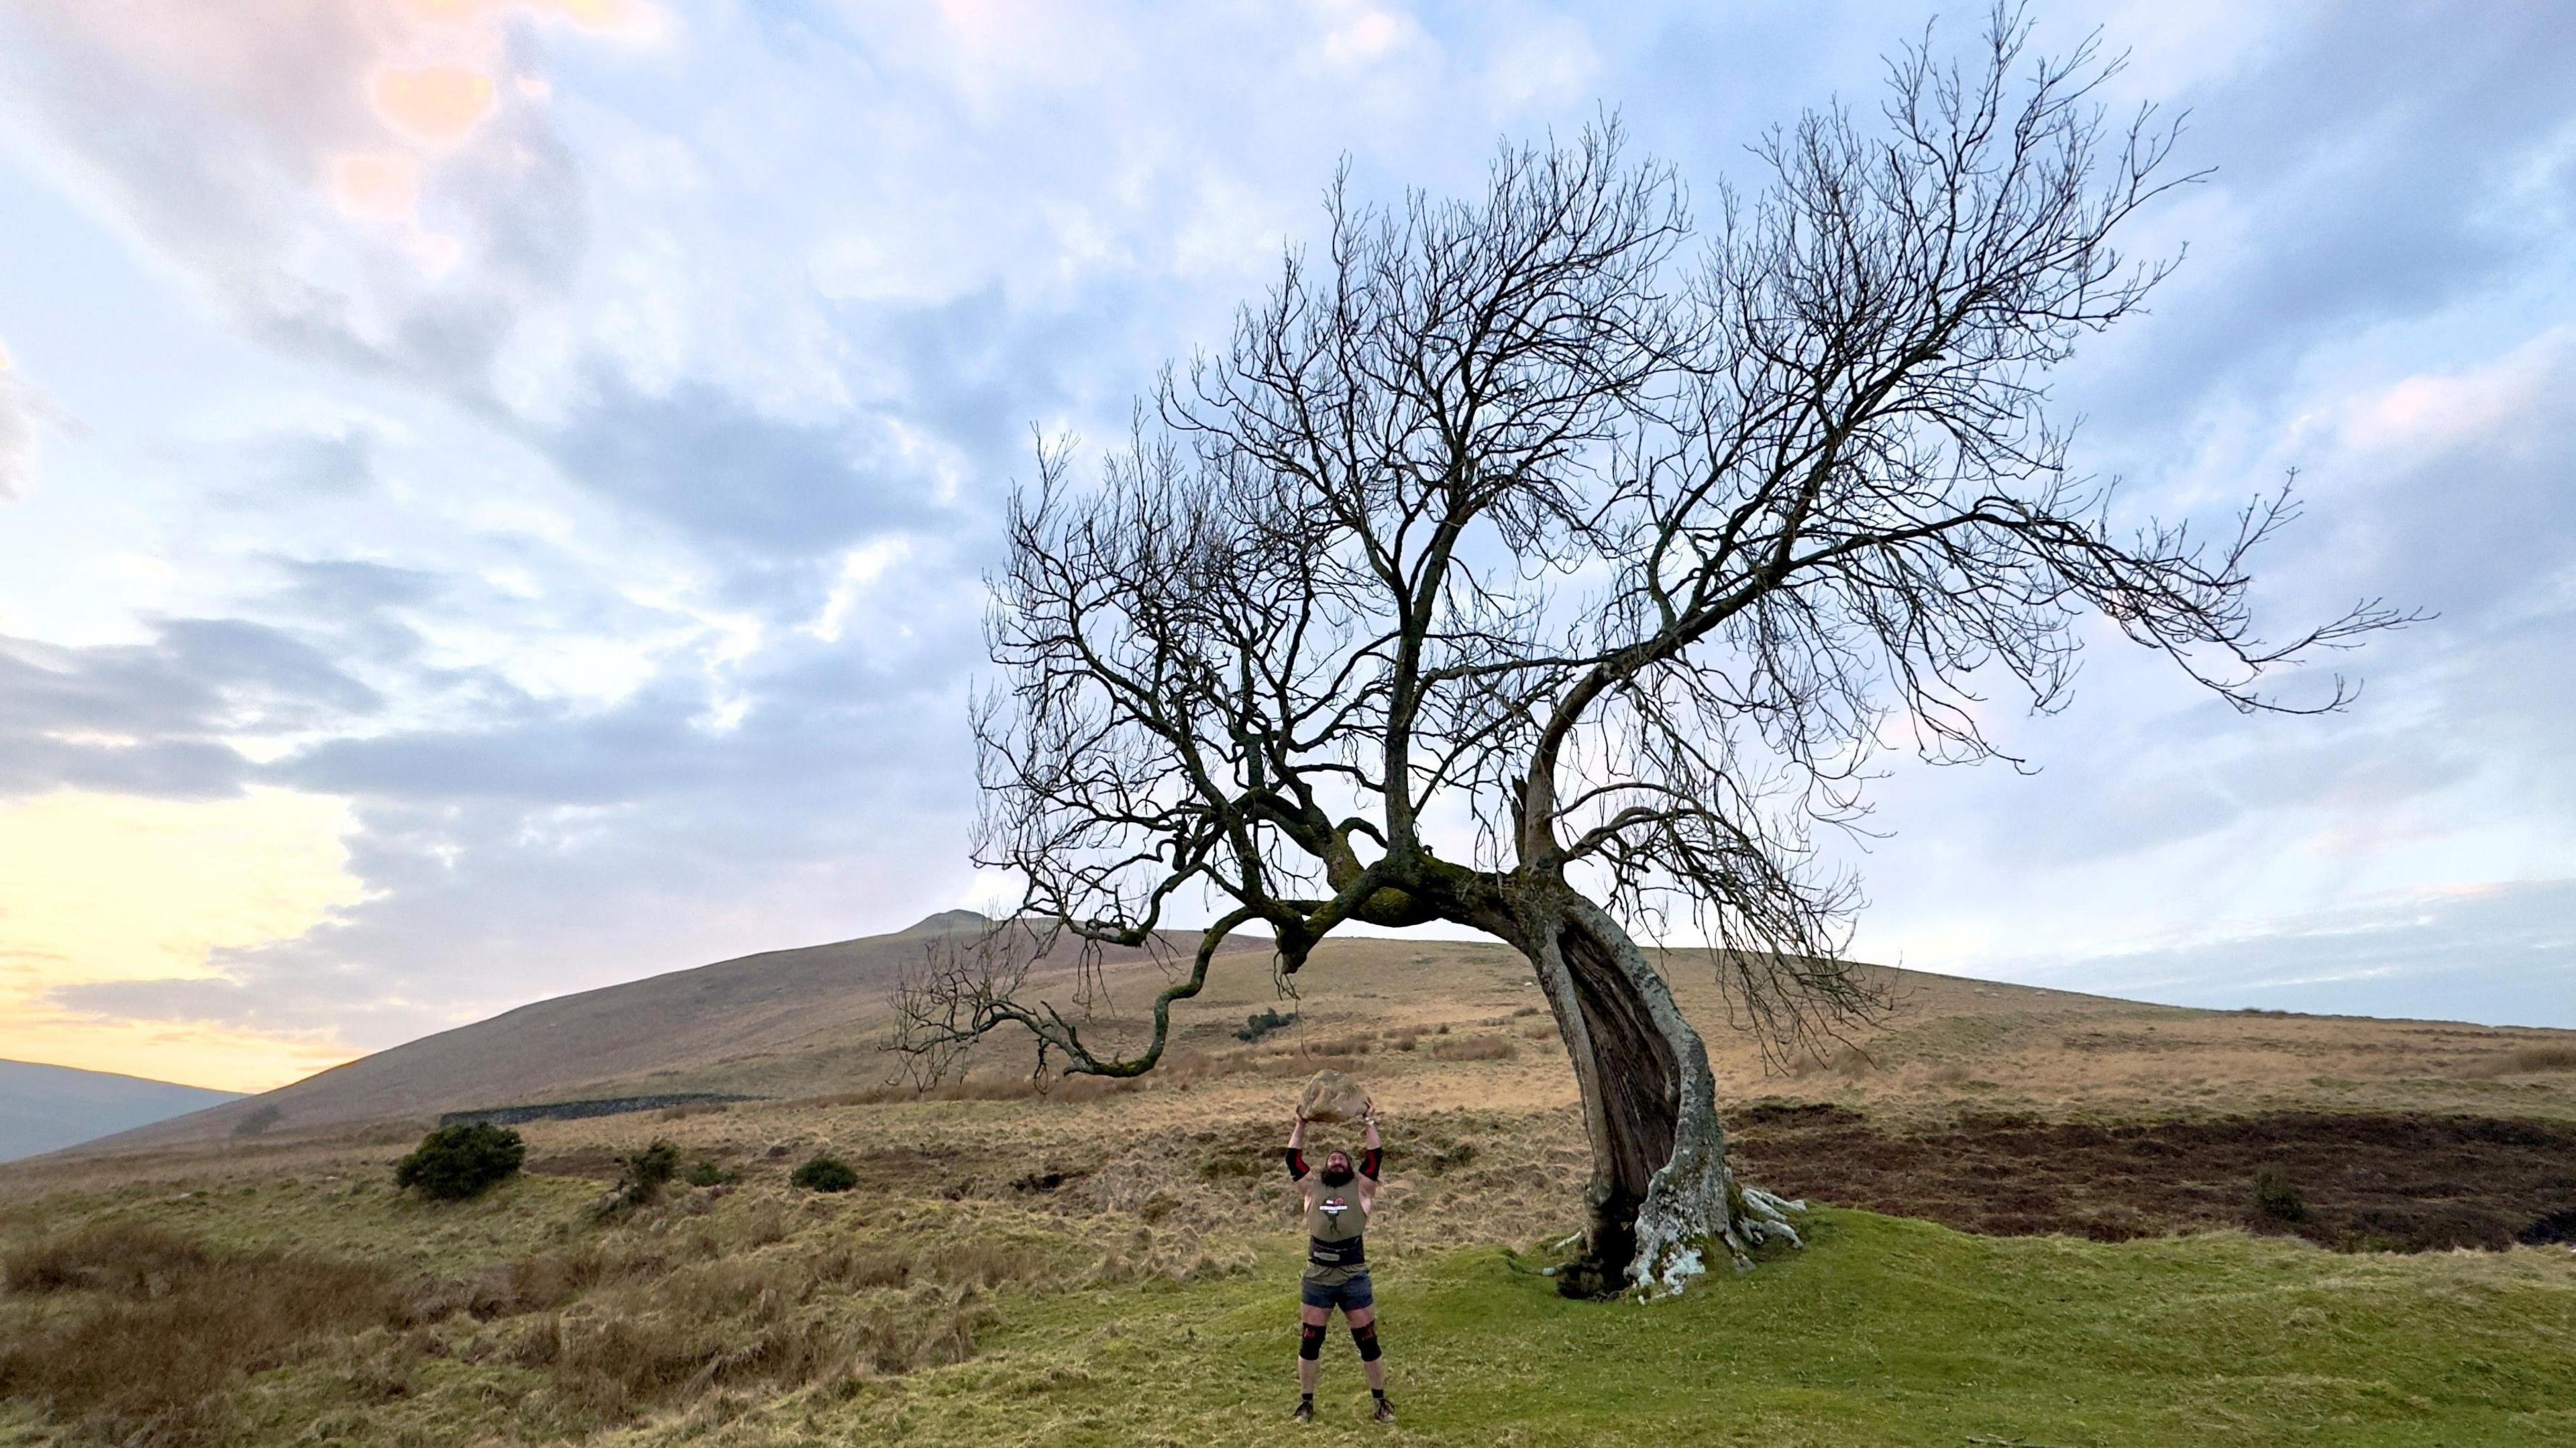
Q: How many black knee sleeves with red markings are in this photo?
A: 2